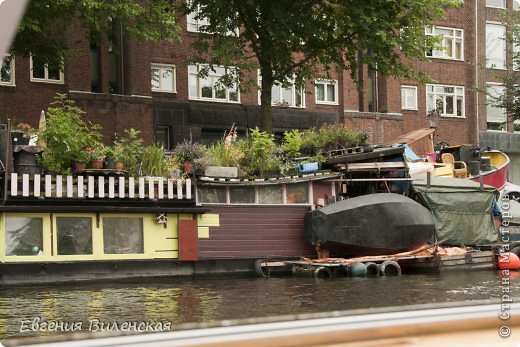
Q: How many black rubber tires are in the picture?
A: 5